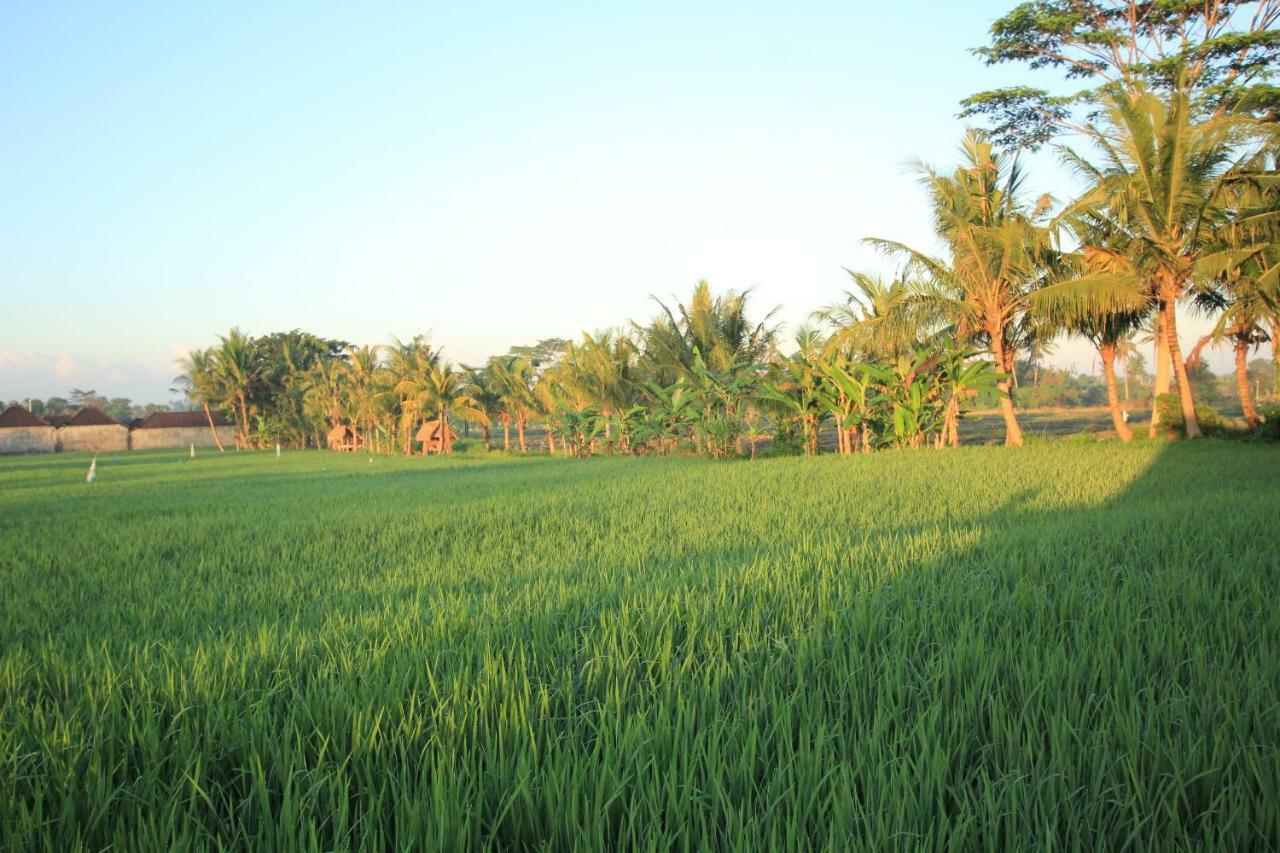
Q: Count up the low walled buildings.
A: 3